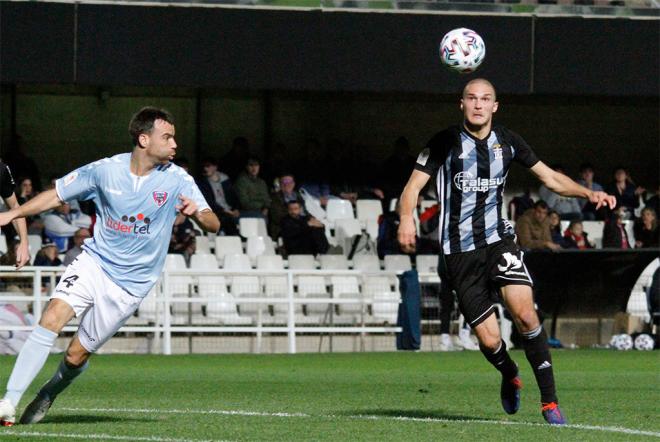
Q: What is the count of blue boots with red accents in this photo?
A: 2